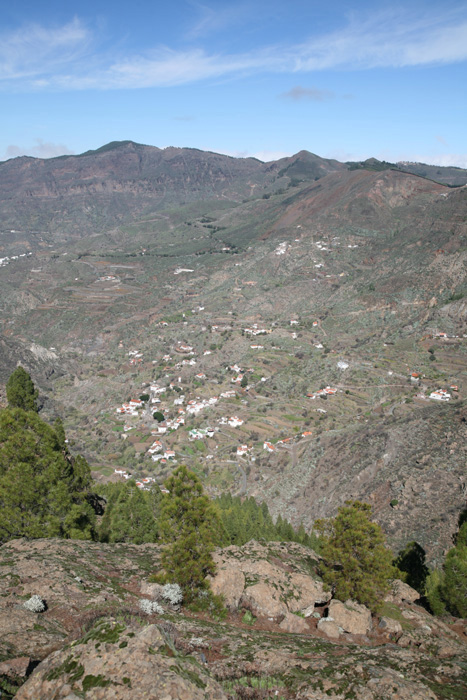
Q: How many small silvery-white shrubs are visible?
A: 3